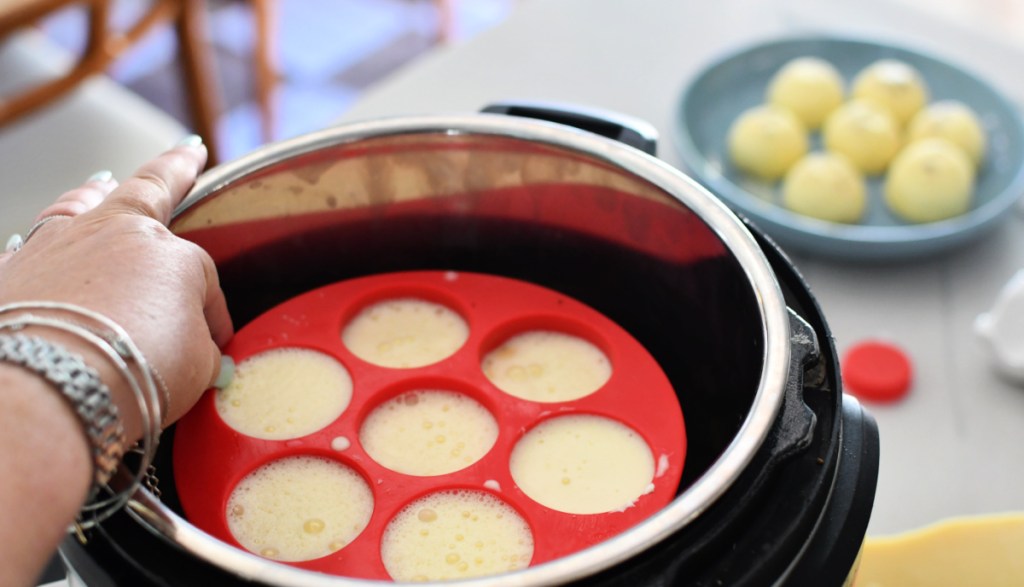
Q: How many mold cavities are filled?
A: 7